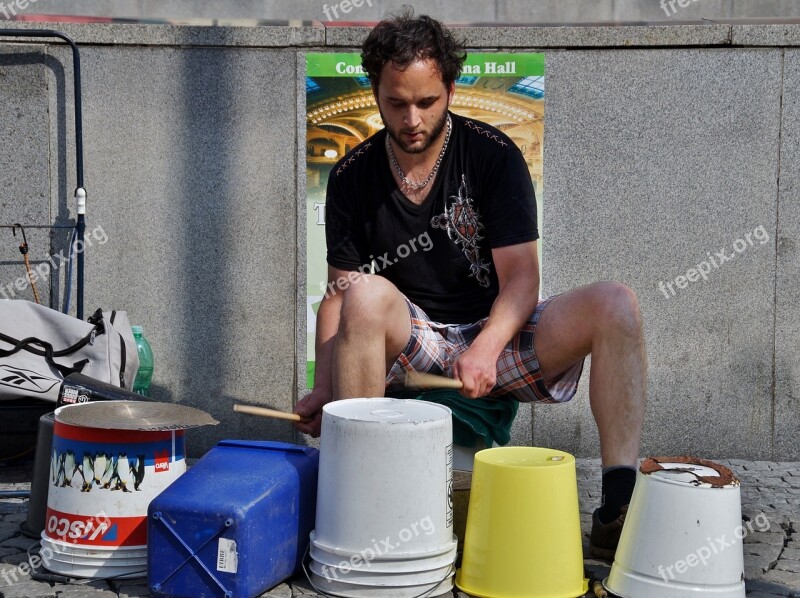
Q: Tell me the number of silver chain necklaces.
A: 1